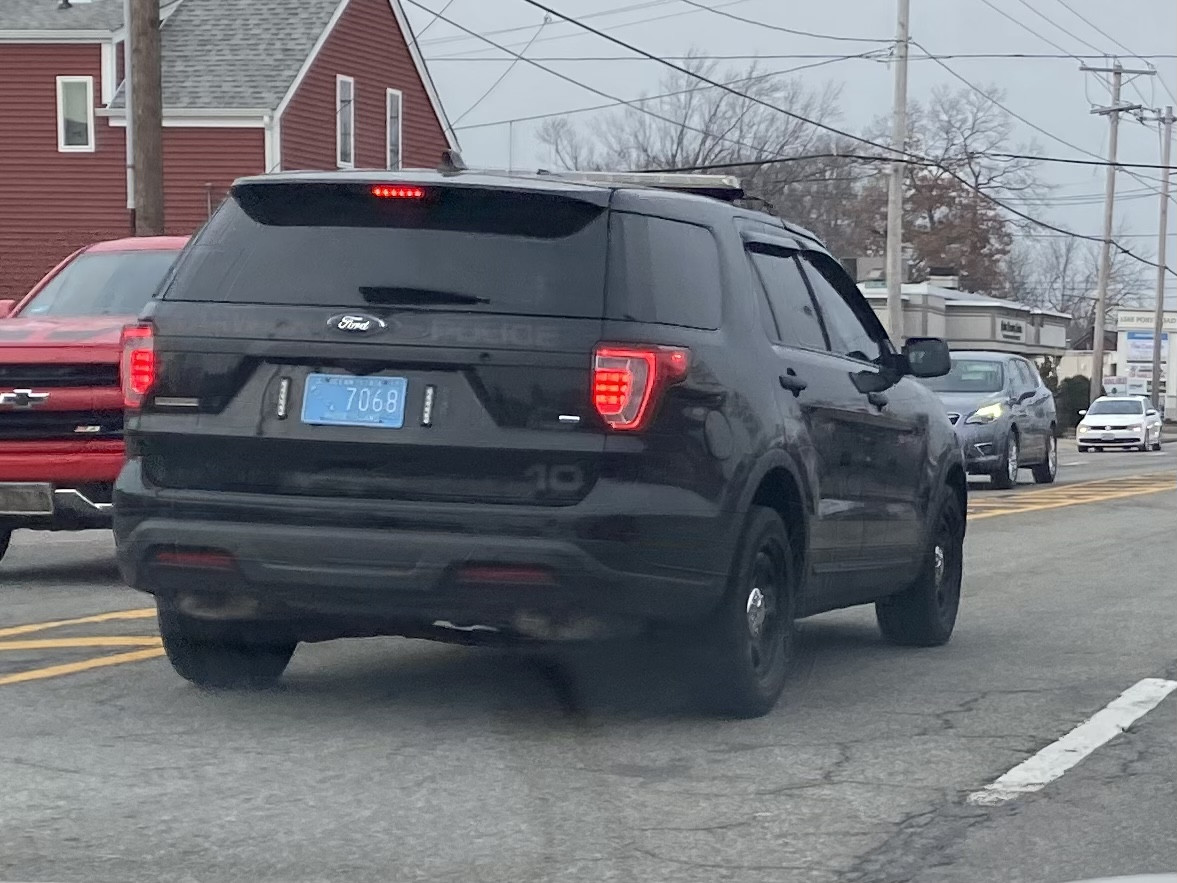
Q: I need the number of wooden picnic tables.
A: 0